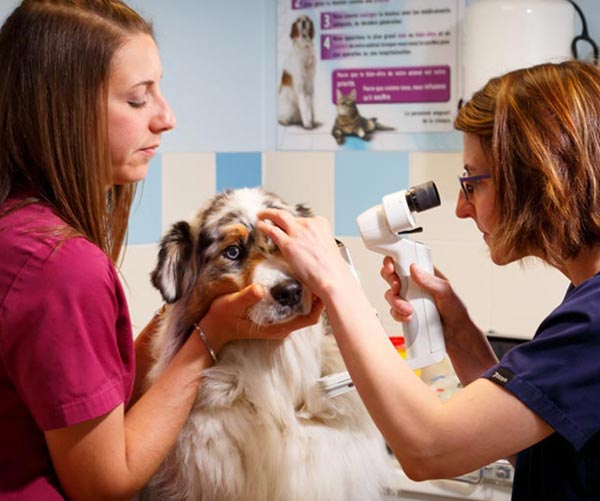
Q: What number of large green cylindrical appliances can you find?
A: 0